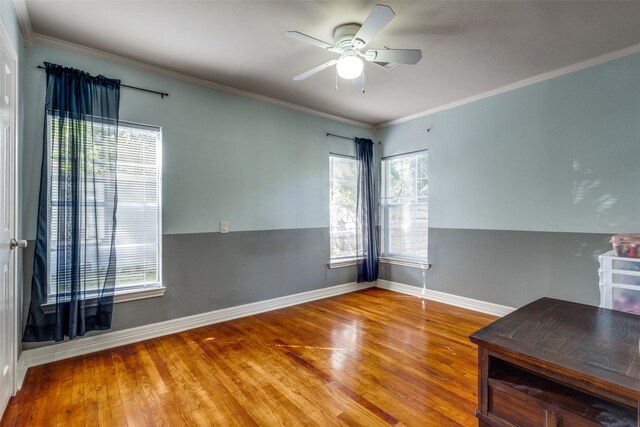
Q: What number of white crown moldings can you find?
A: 3